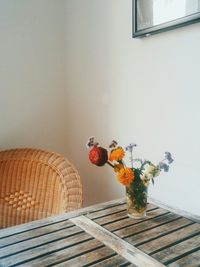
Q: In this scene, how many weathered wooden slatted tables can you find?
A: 1